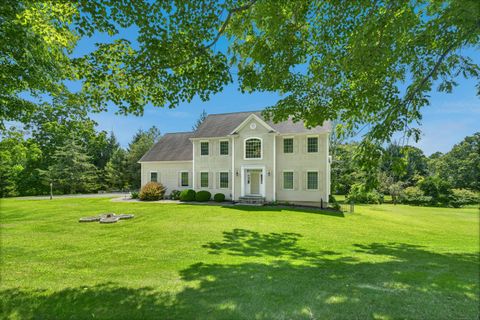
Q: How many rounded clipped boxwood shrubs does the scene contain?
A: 3